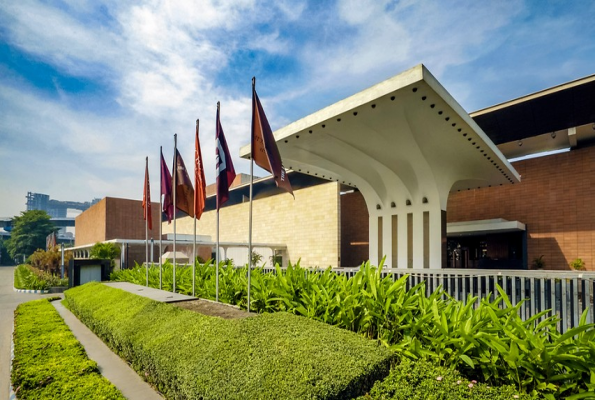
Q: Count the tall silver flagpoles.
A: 6